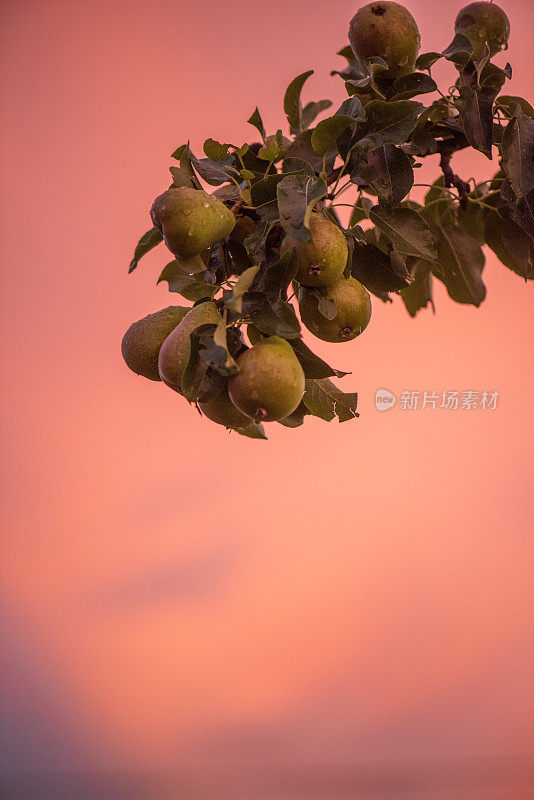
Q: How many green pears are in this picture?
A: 9